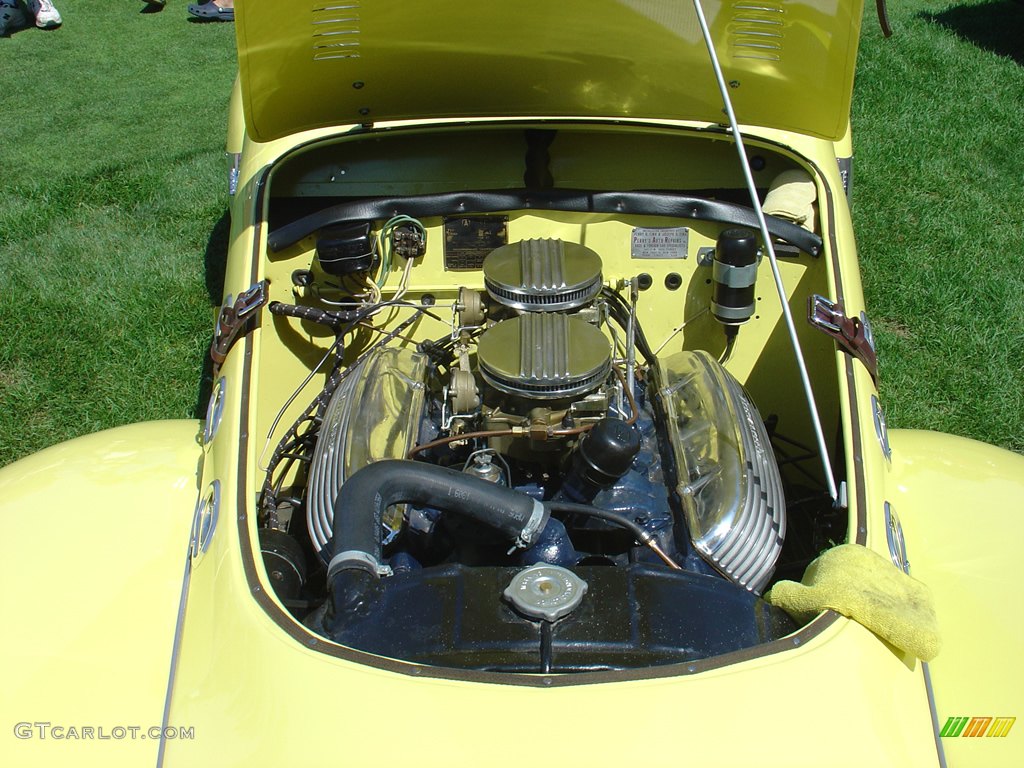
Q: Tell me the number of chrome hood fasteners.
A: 2